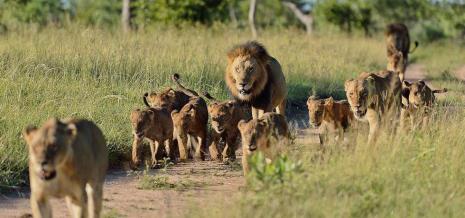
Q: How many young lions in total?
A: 7